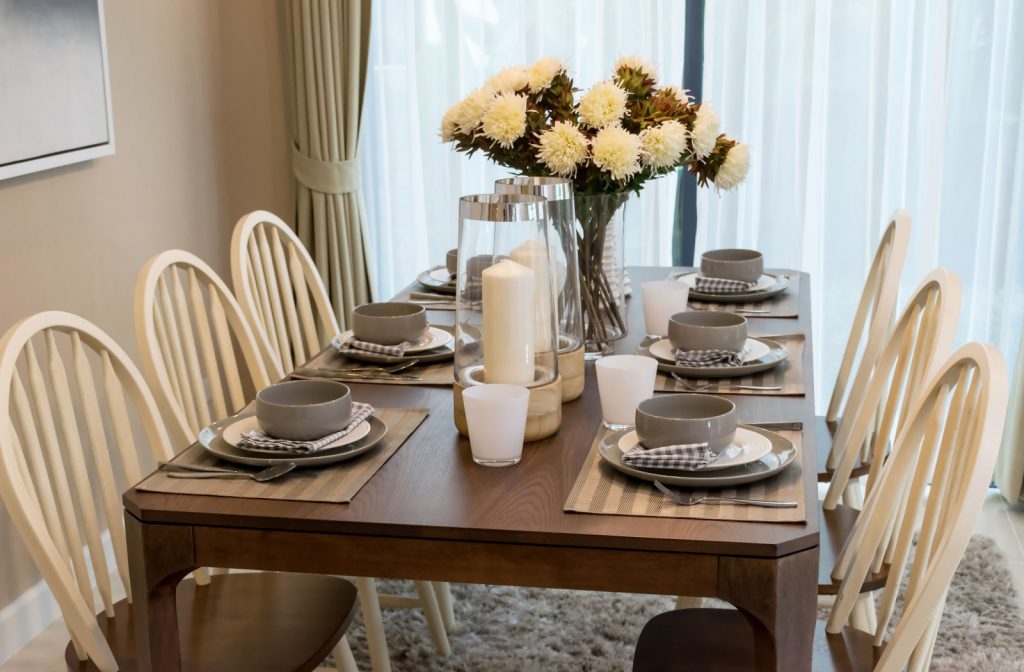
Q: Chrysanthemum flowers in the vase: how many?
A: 13